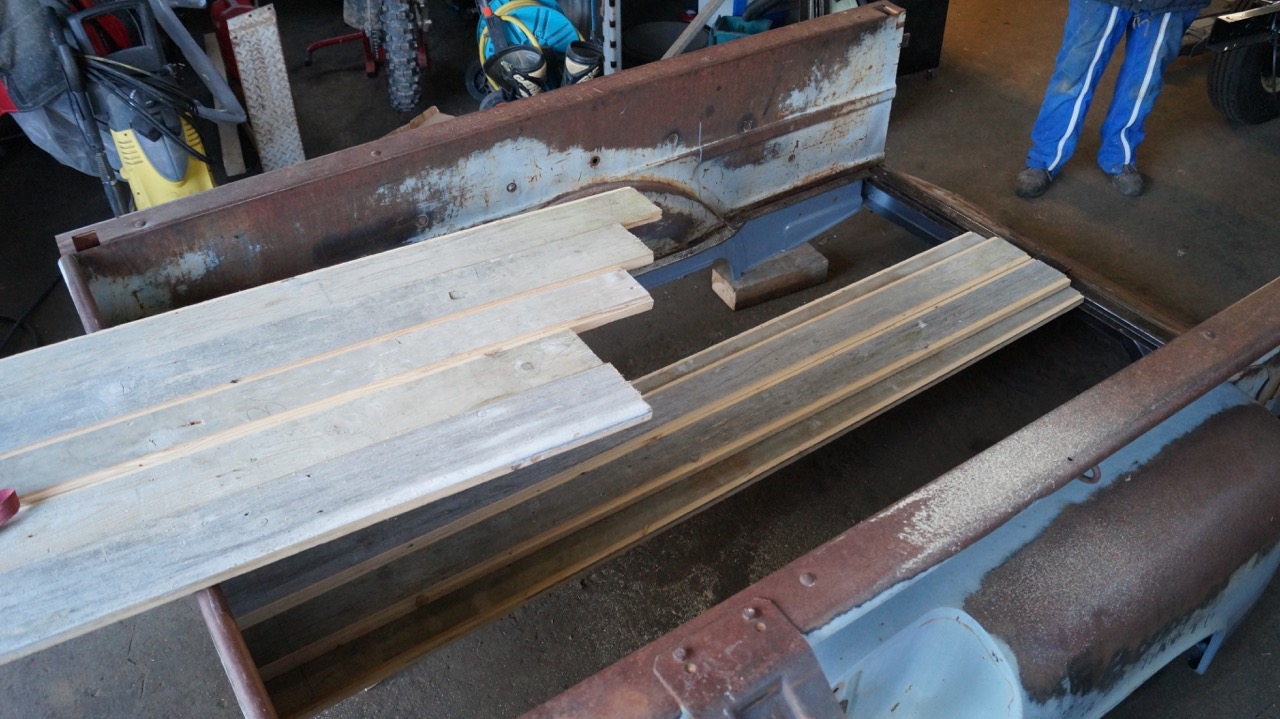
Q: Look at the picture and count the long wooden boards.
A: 9